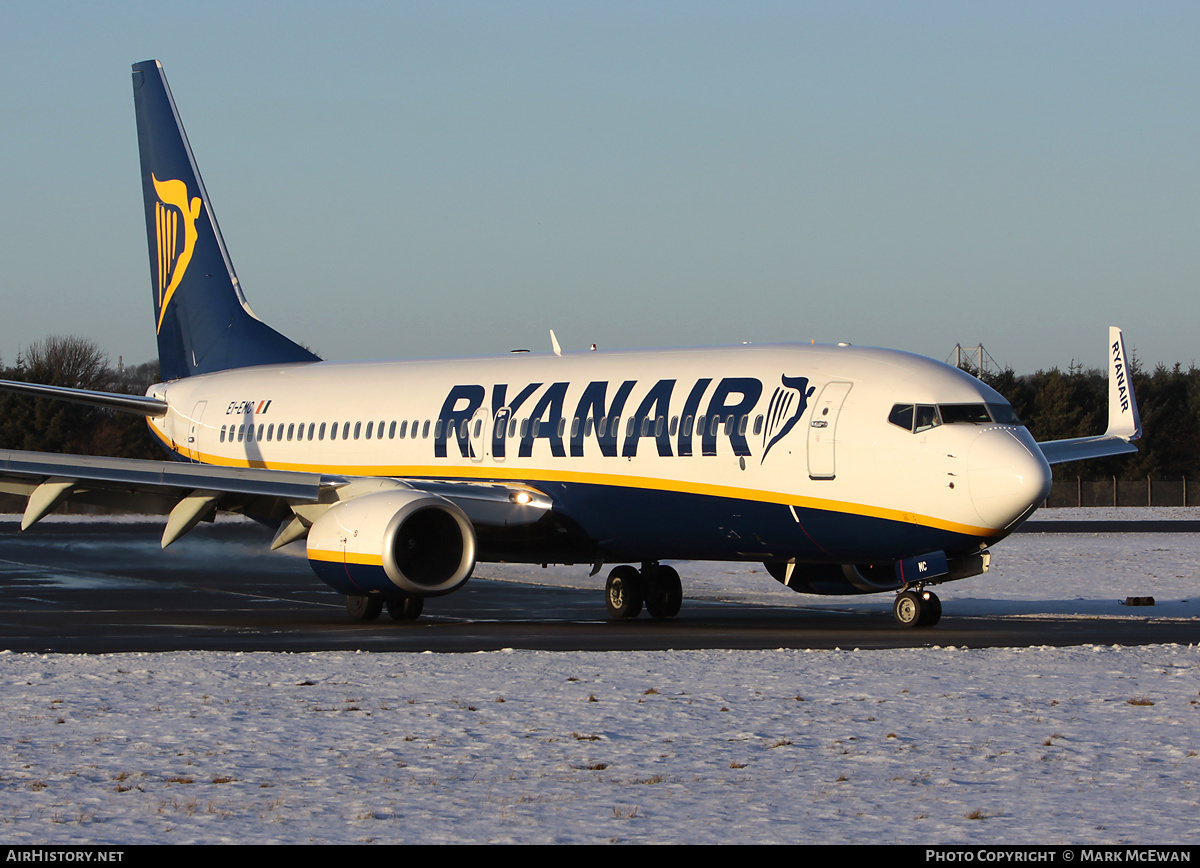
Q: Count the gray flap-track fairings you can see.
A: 3